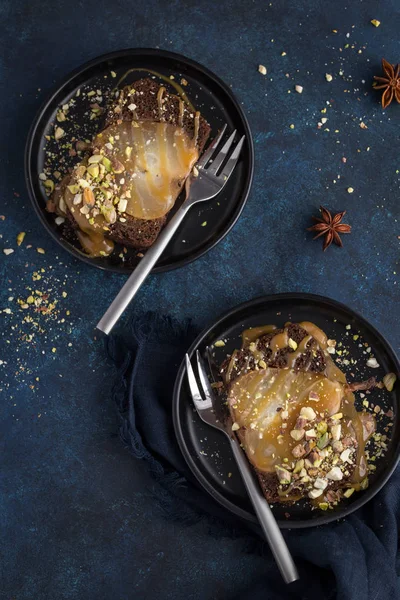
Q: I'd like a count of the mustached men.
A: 0